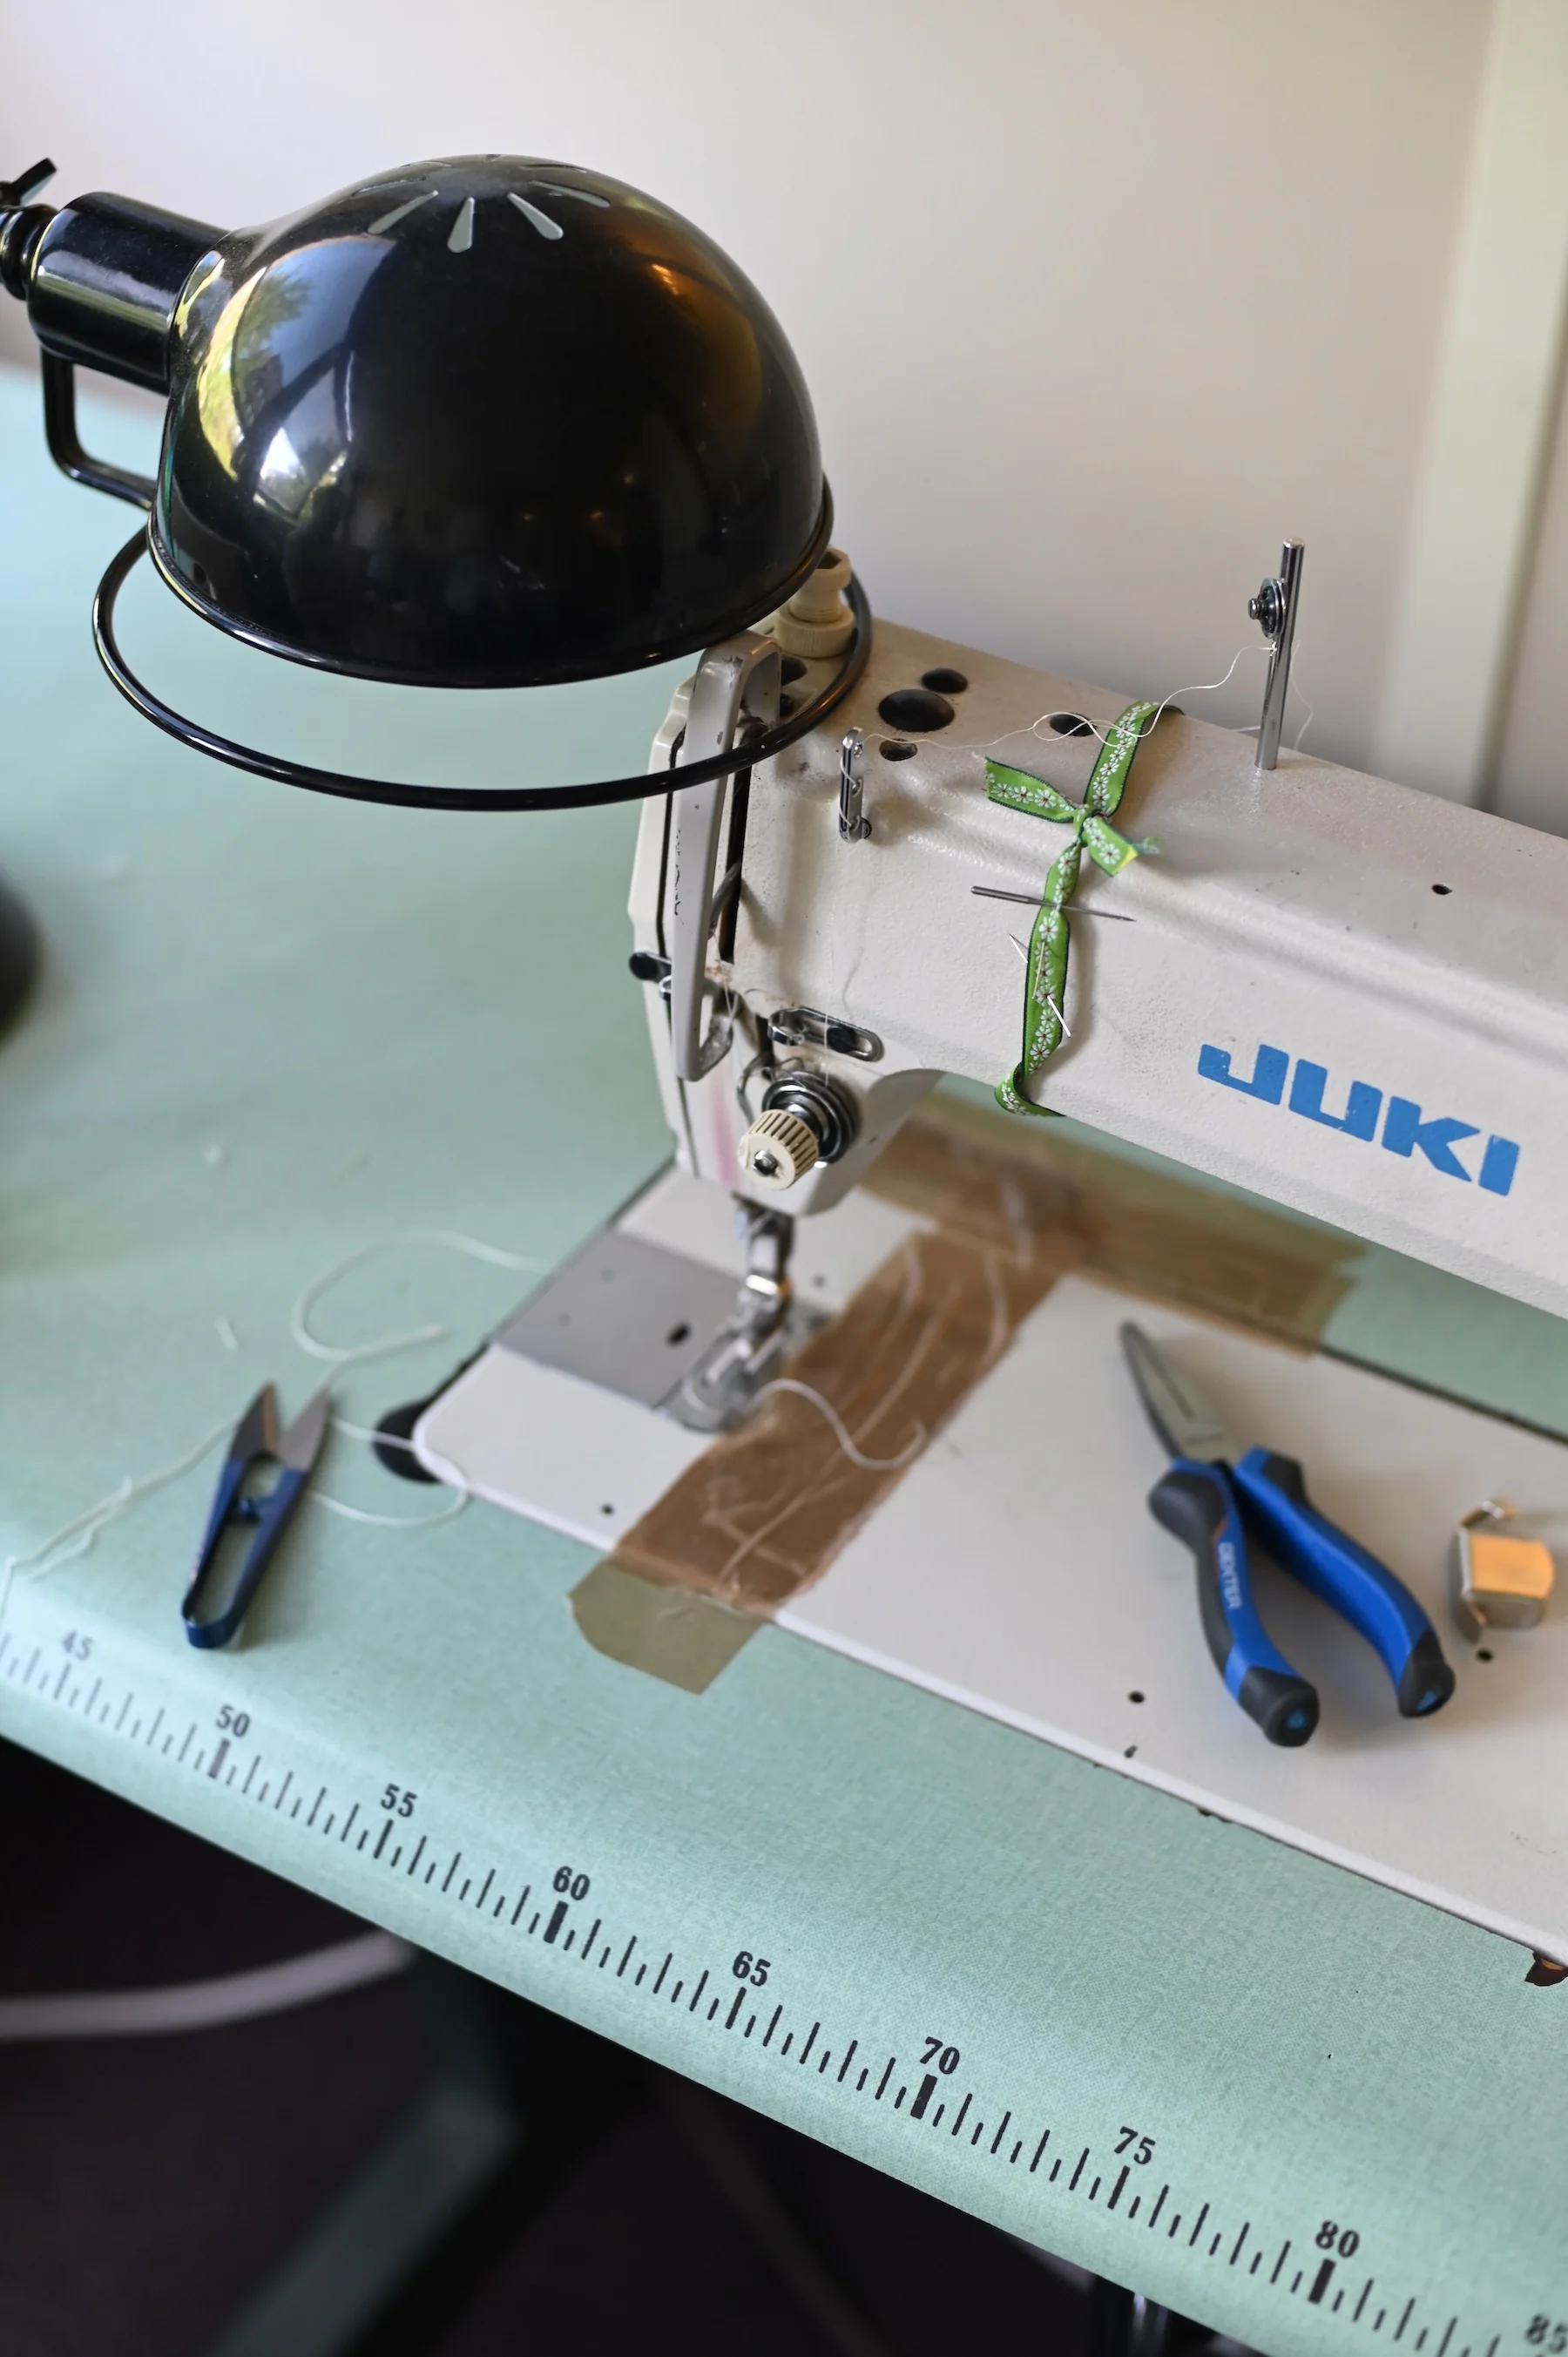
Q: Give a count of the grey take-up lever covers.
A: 1